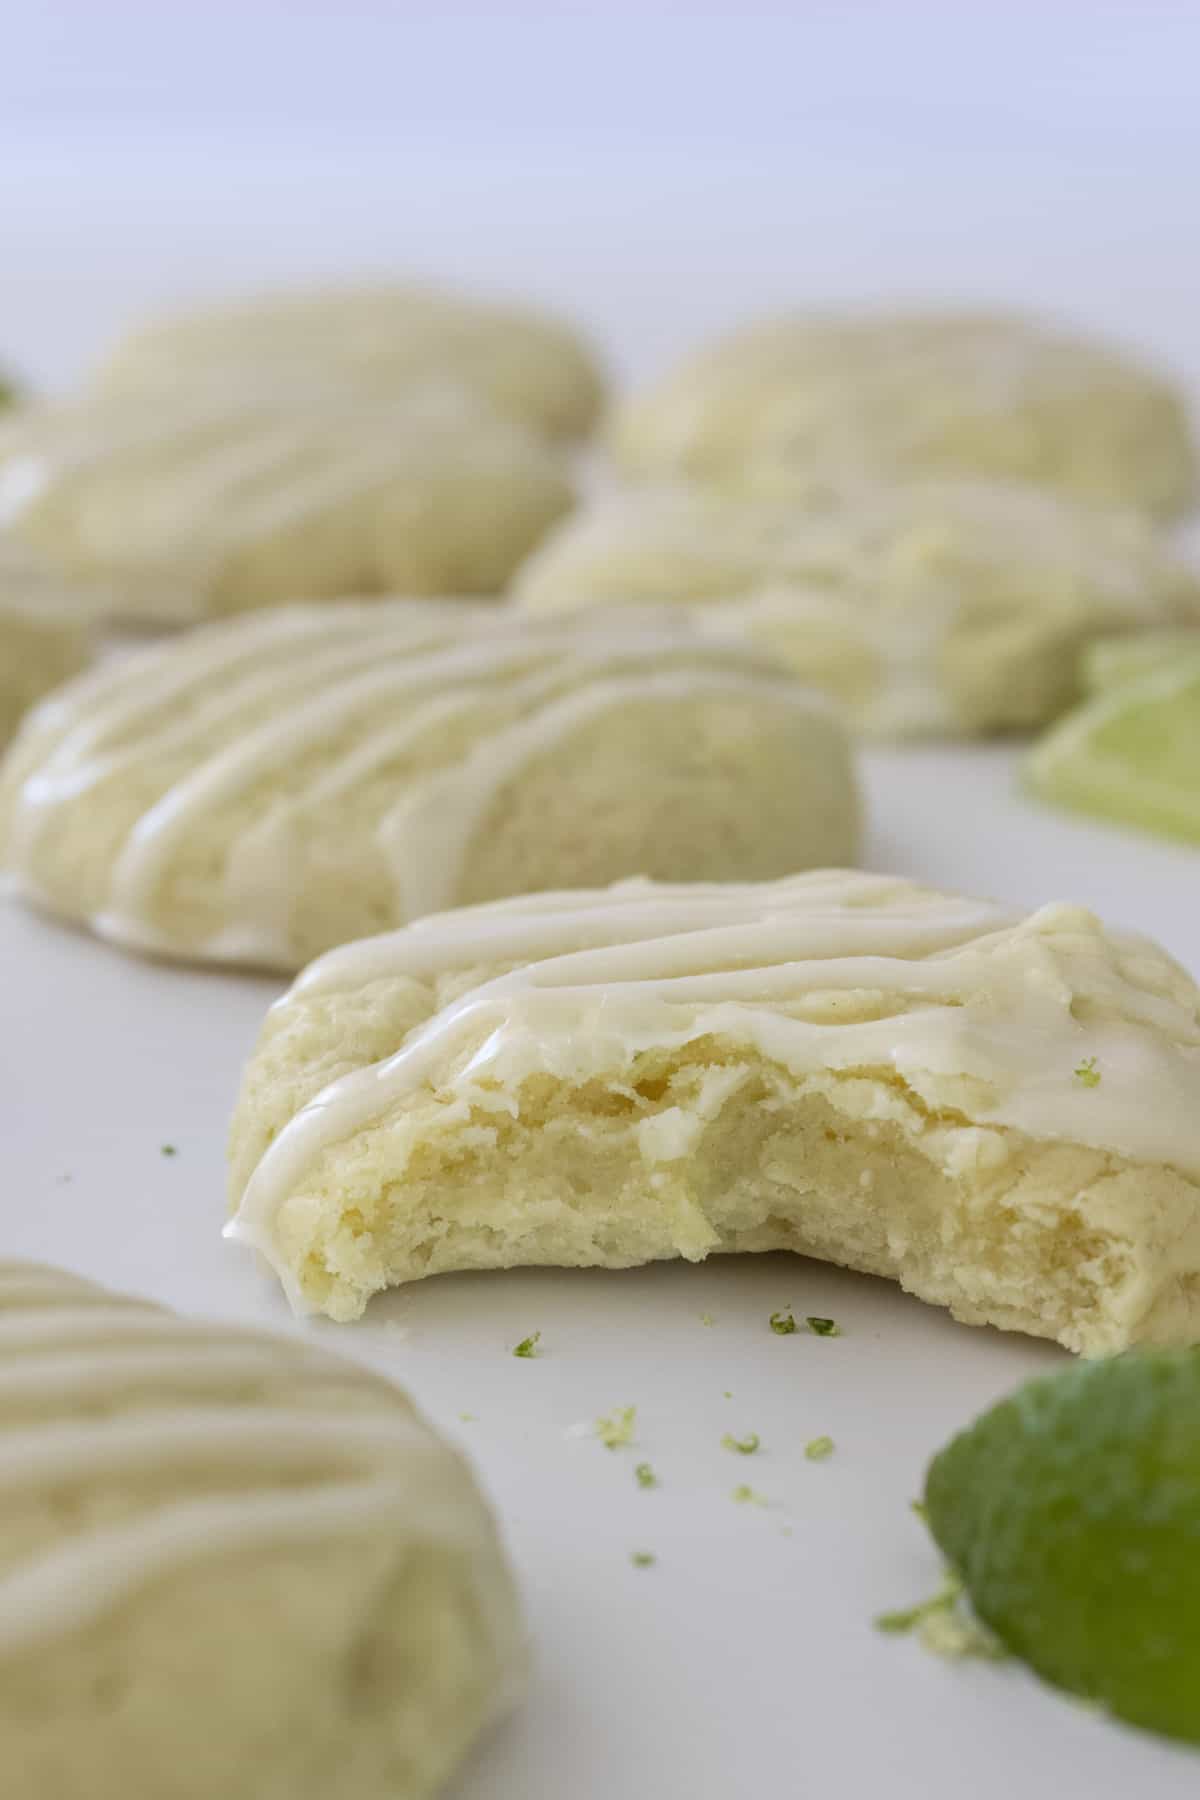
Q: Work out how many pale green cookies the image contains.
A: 8